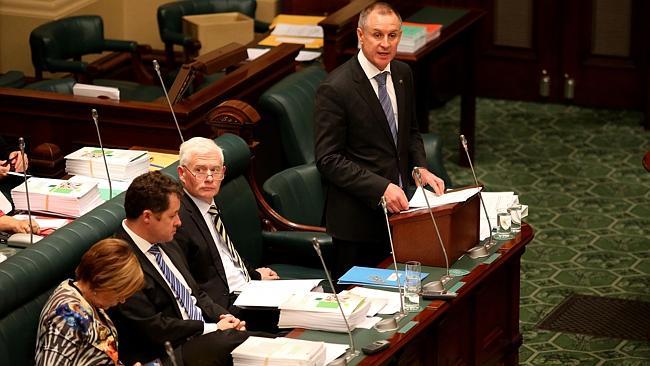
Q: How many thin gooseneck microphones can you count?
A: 8